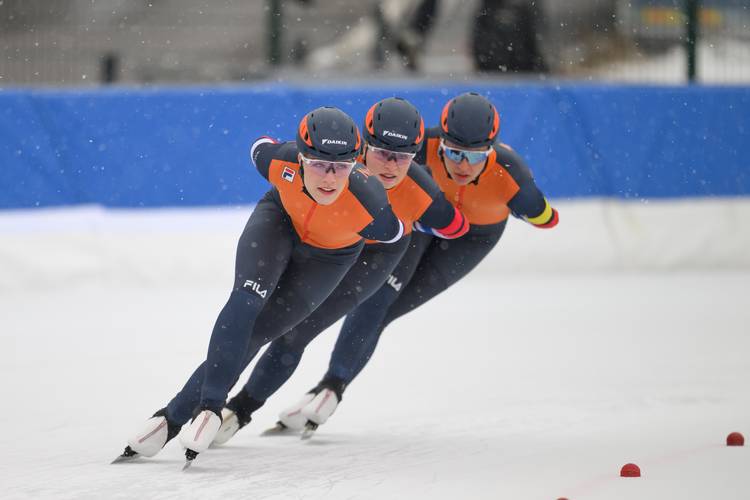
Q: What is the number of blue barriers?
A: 1